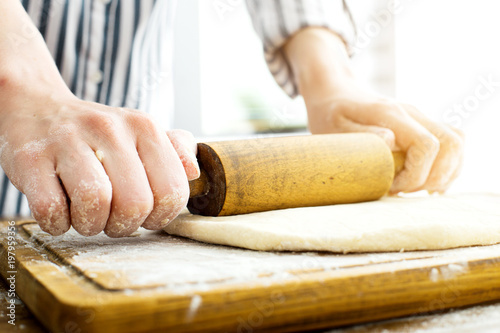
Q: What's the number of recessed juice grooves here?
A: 1